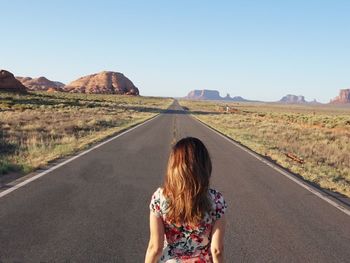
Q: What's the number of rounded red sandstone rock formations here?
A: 3